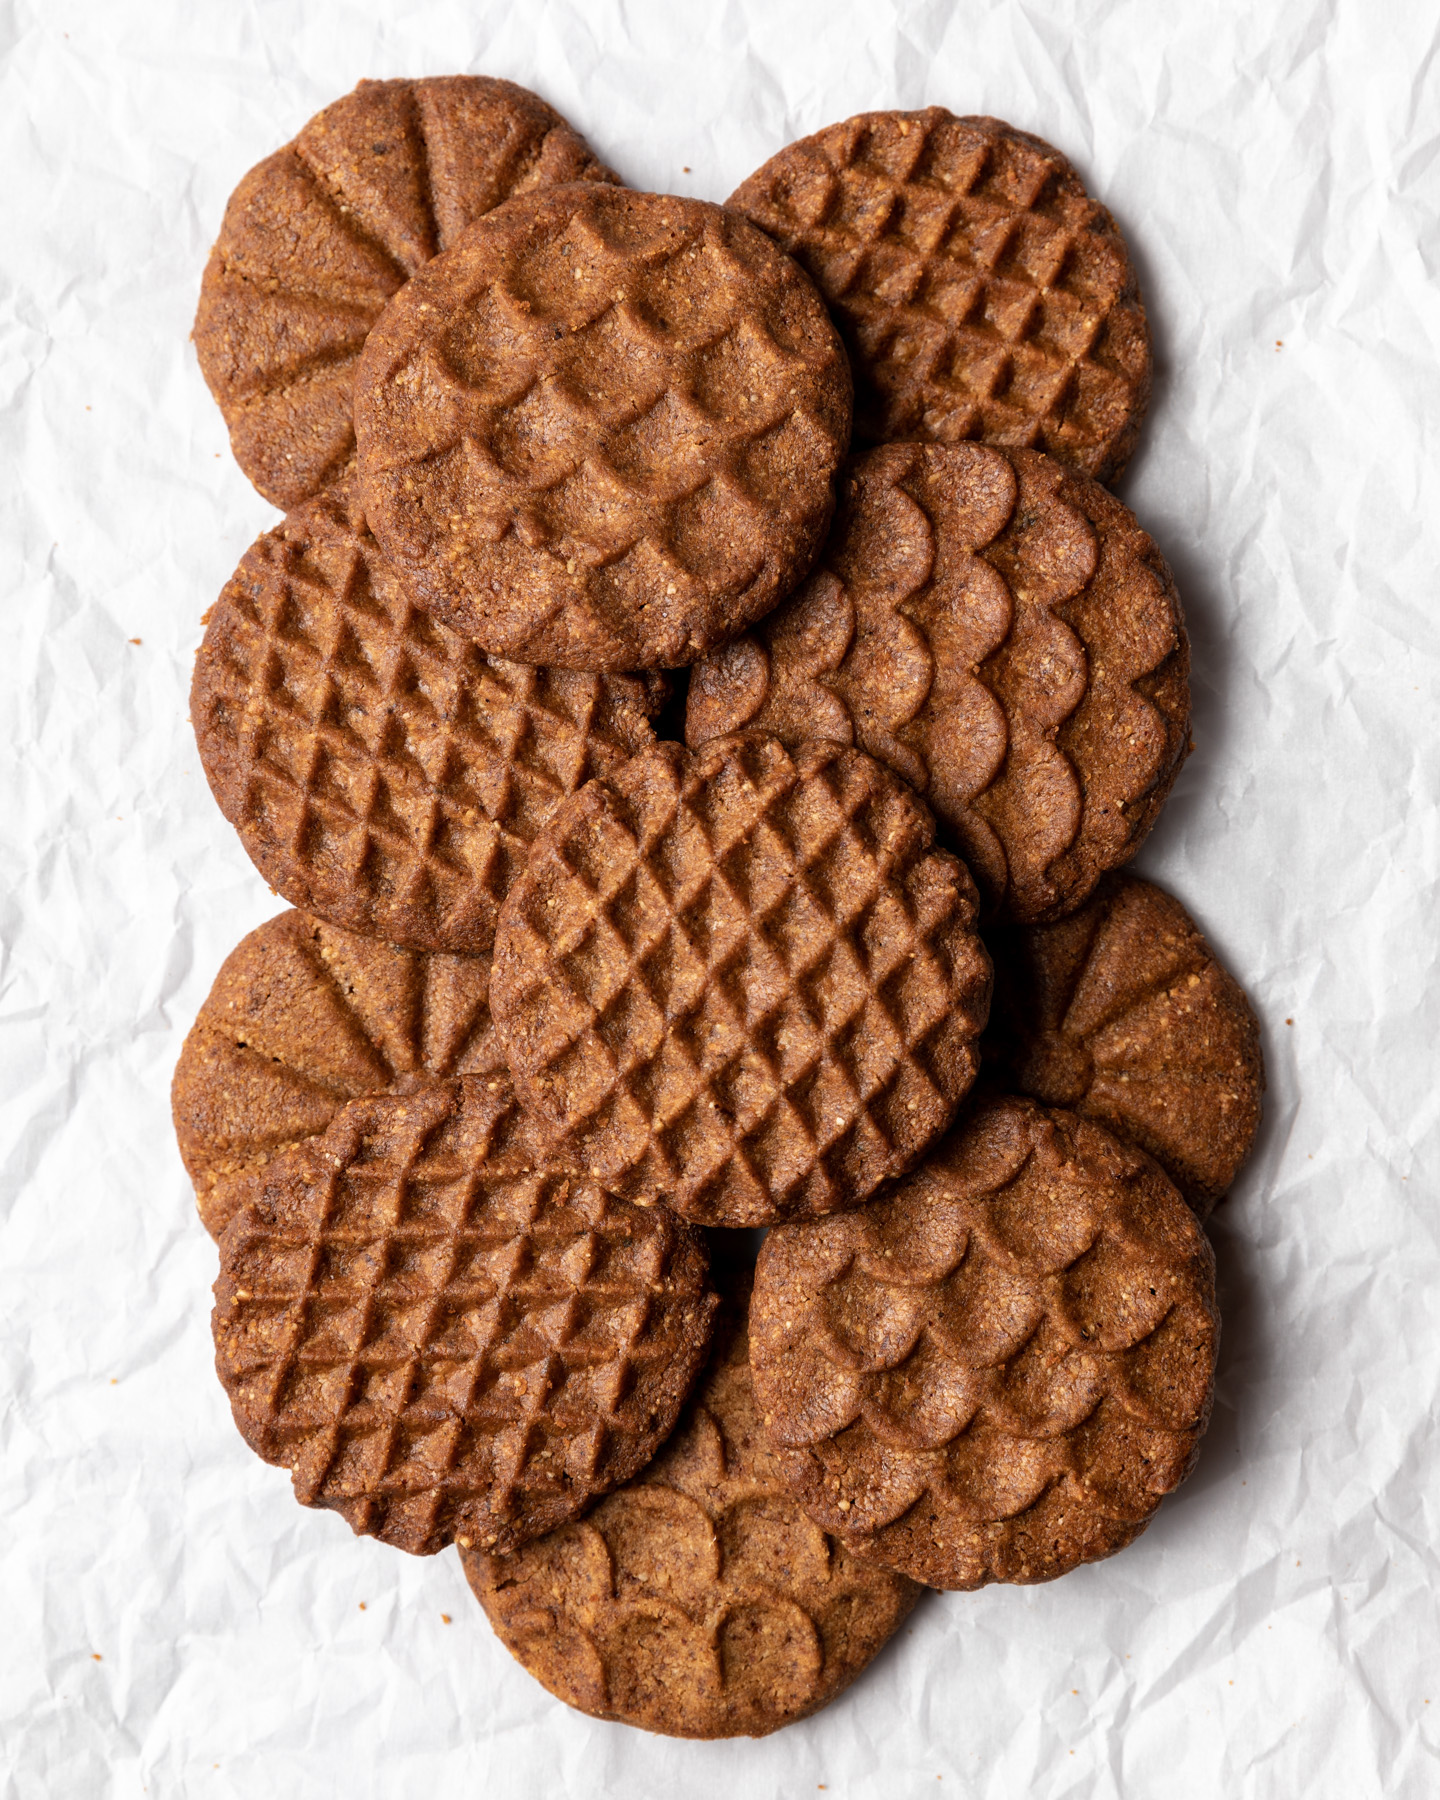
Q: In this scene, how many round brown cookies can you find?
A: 11